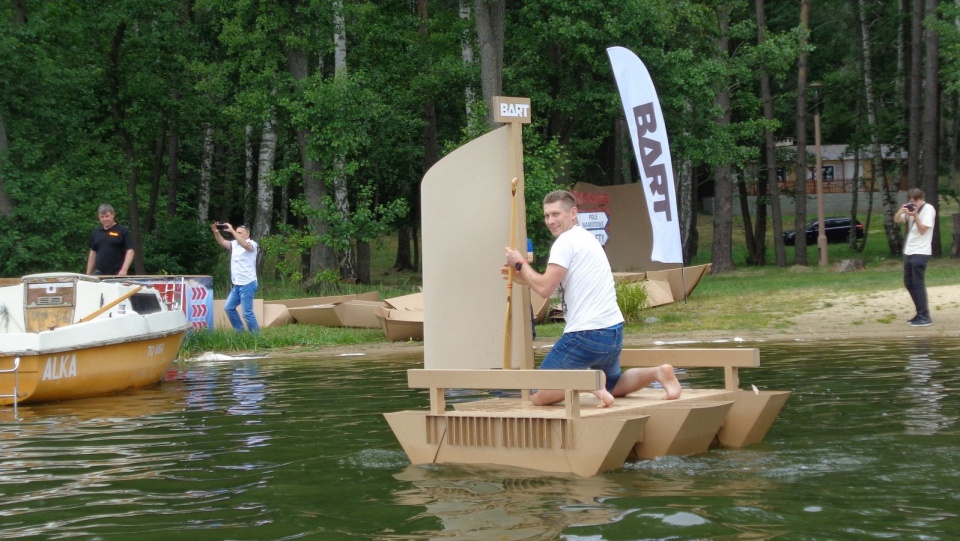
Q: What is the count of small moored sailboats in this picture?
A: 1